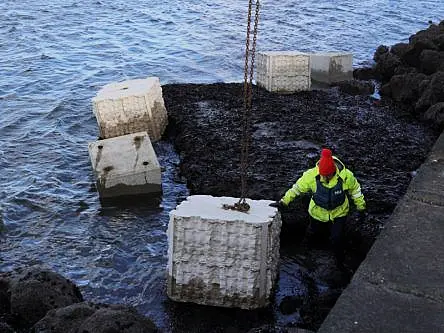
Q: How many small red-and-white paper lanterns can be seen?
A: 0